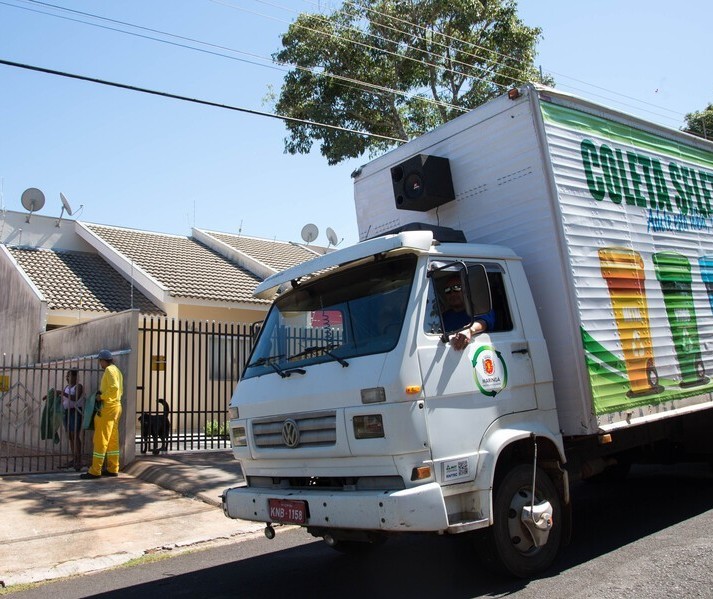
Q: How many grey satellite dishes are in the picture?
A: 4